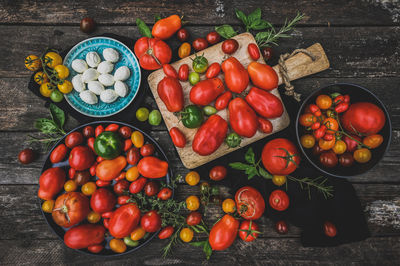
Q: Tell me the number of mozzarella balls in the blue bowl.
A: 12